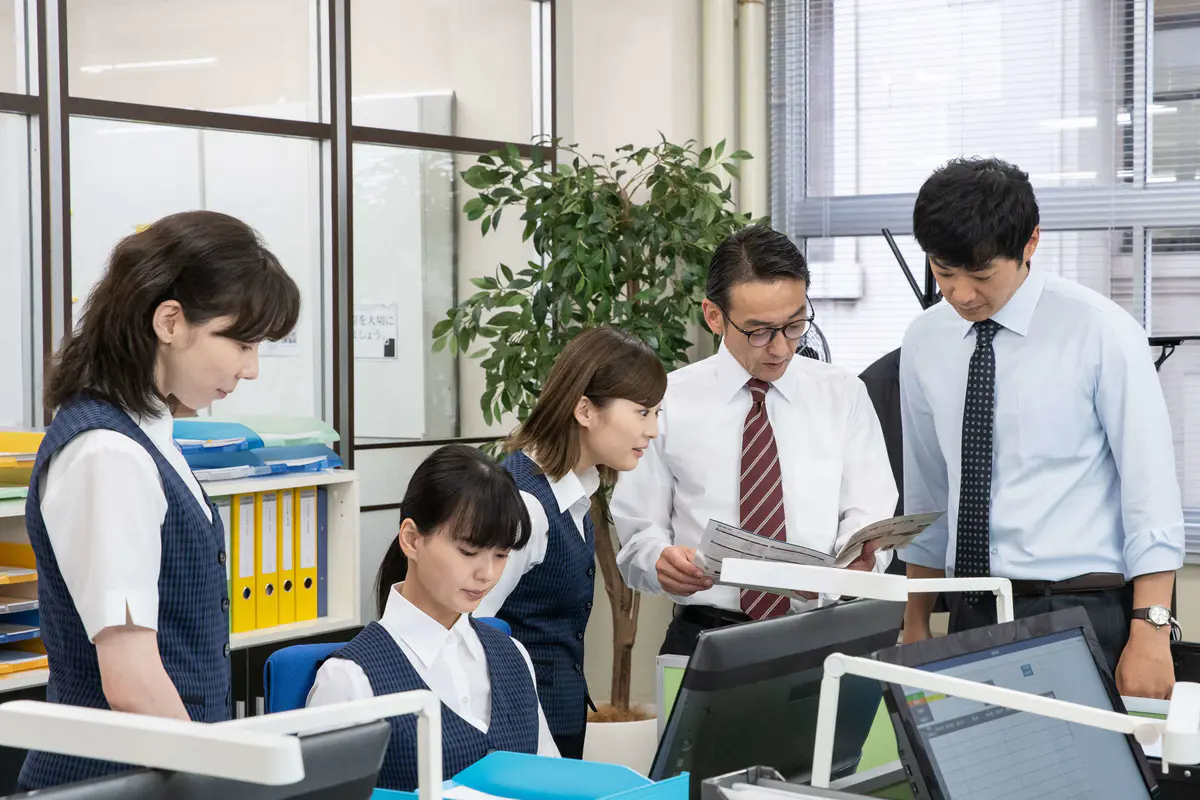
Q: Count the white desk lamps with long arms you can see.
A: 3